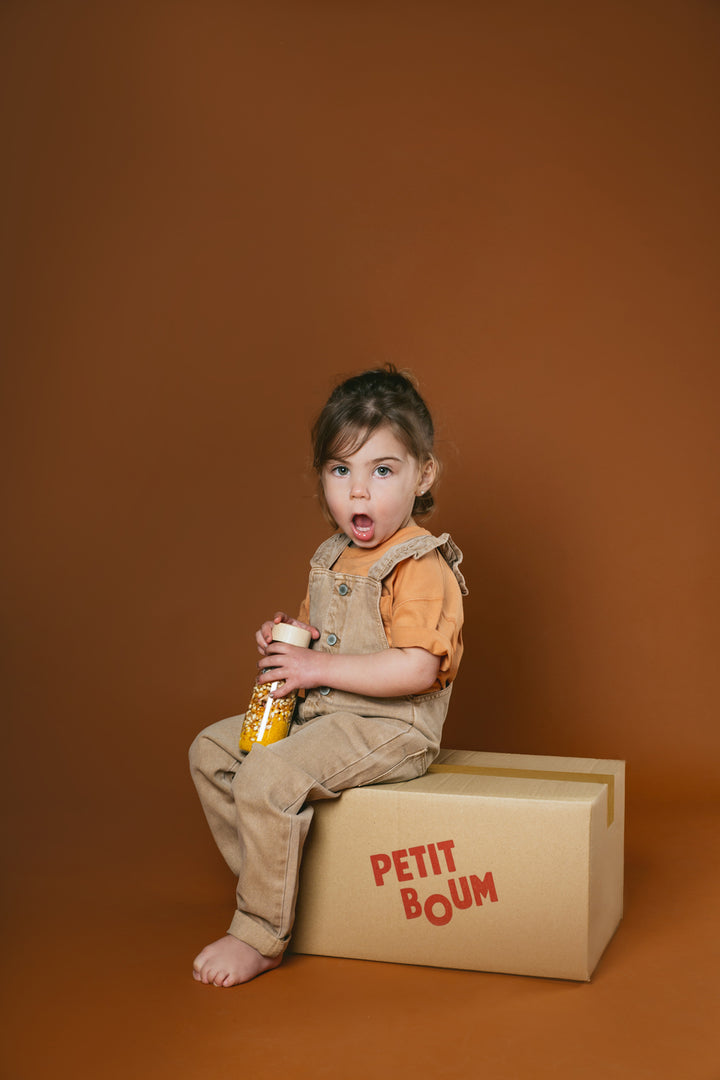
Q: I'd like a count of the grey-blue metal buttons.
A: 3